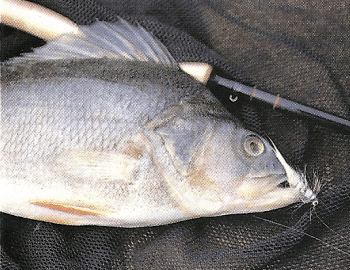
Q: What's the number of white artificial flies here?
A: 1